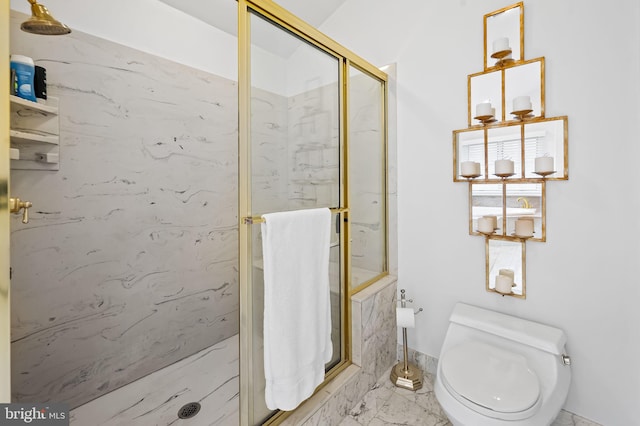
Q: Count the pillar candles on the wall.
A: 9